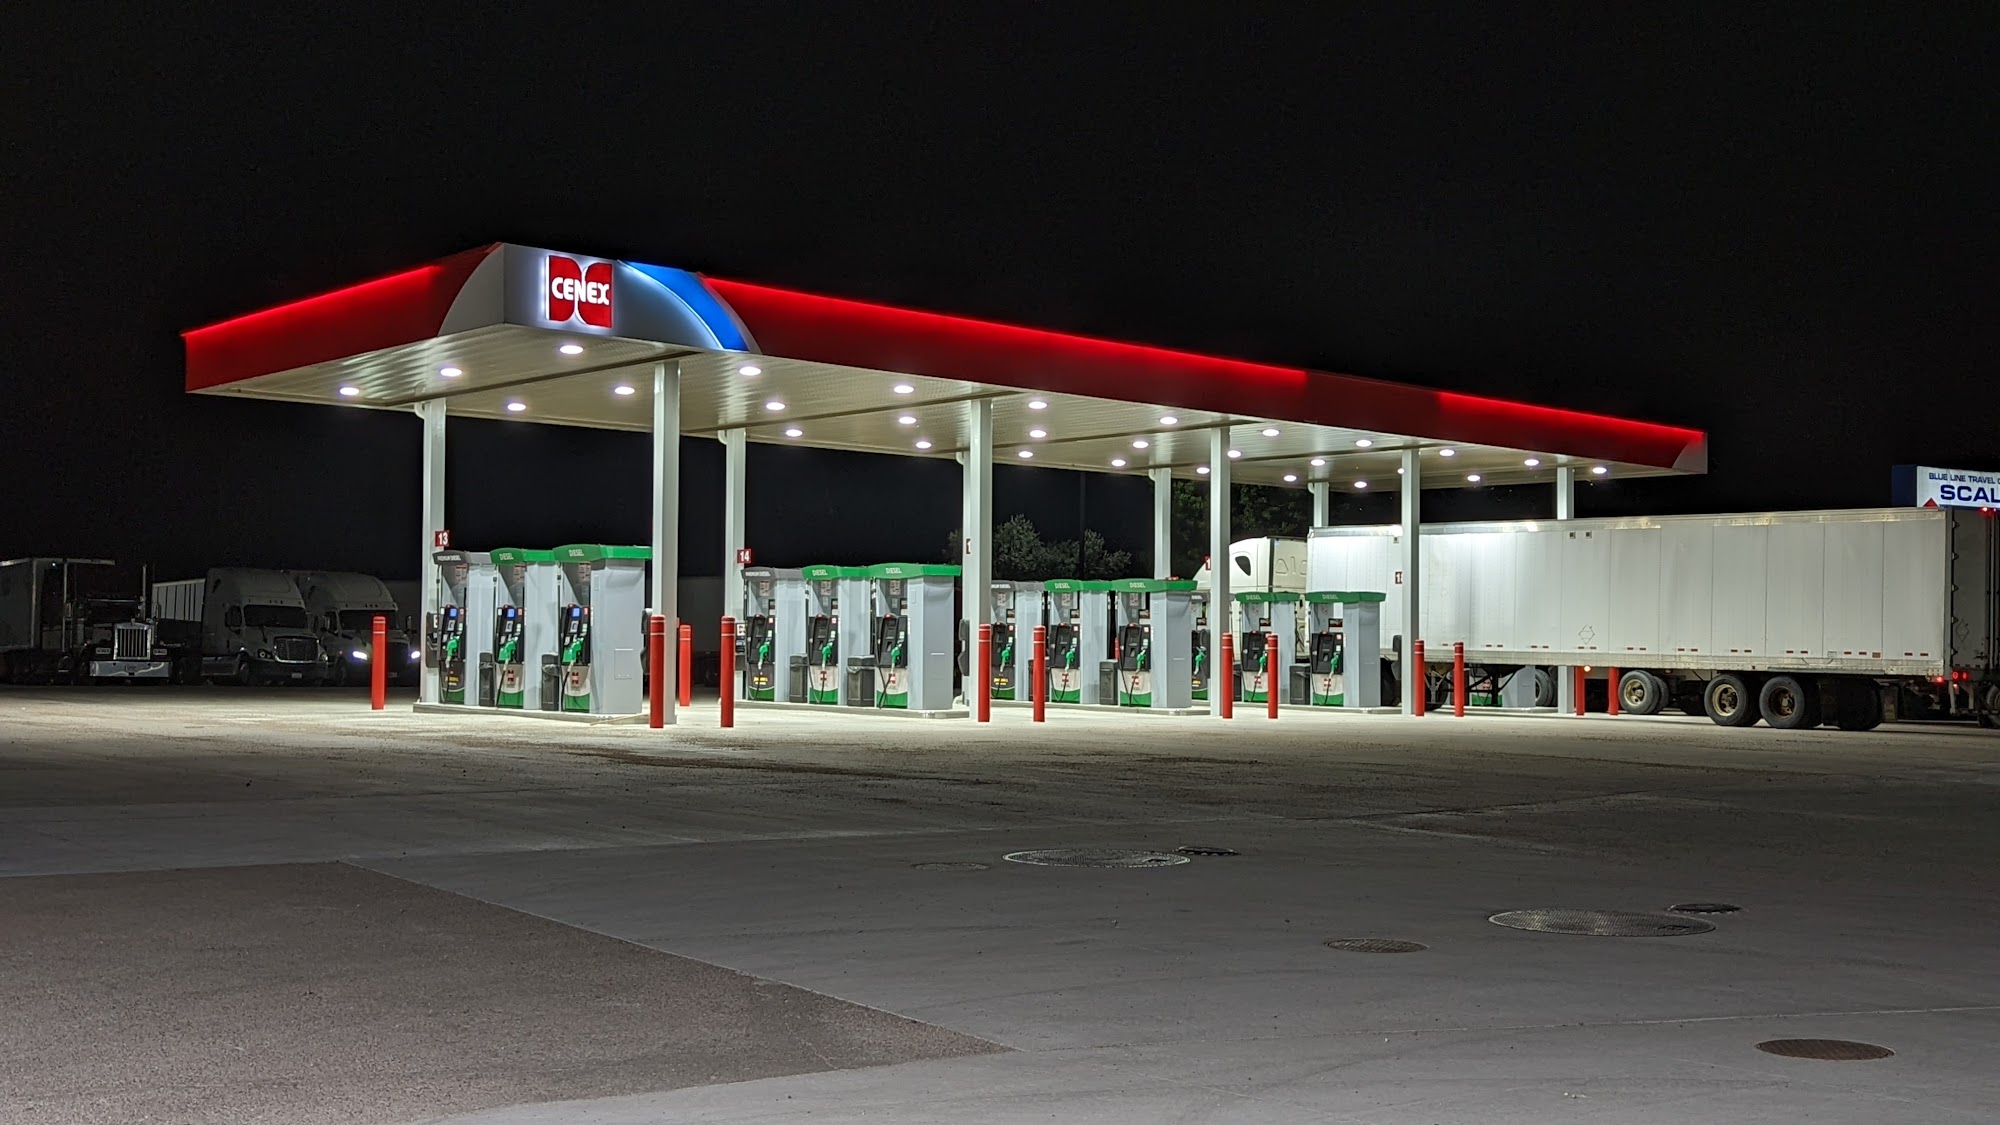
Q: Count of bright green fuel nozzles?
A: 12